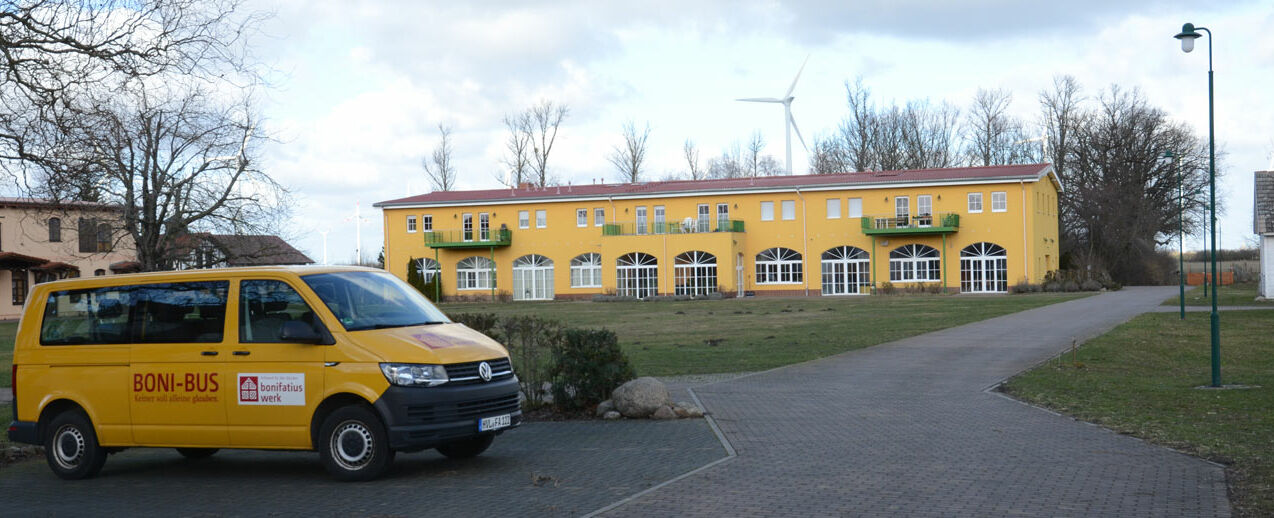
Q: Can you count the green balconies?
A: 3